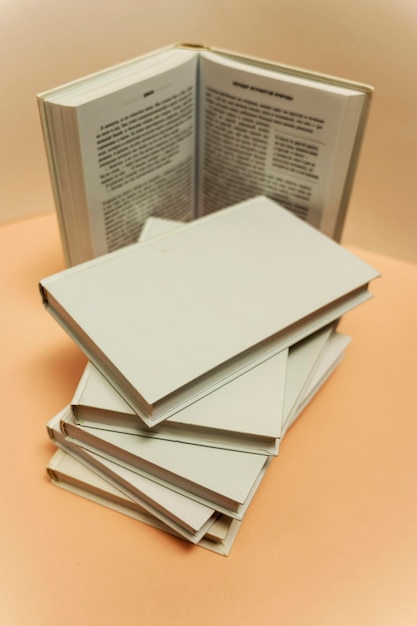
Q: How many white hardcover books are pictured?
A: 6